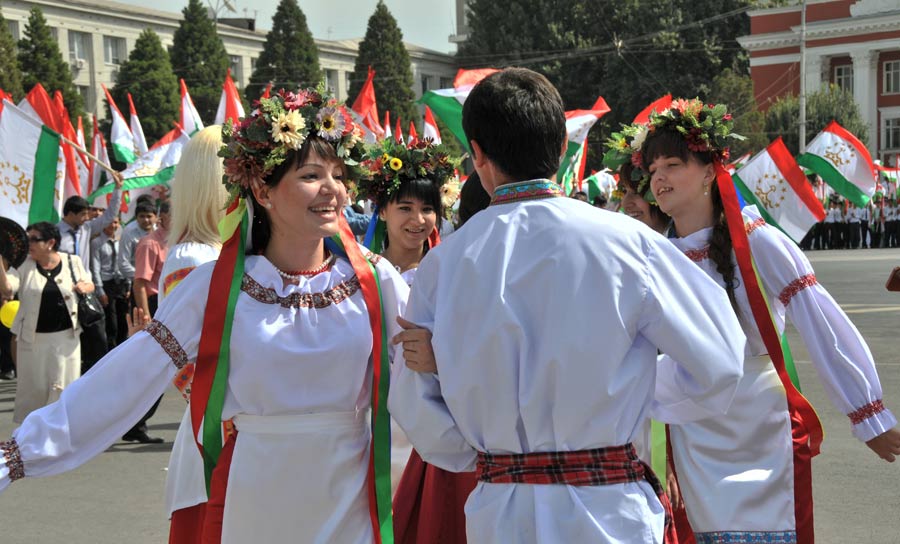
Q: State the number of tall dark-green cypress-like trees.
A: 6